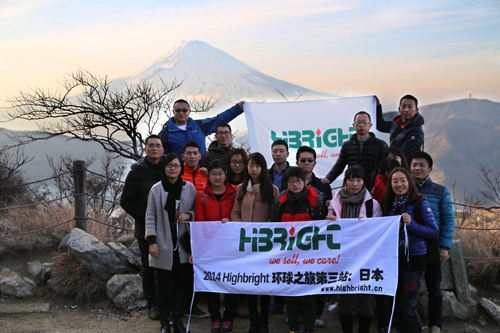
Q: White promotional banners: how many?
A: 2